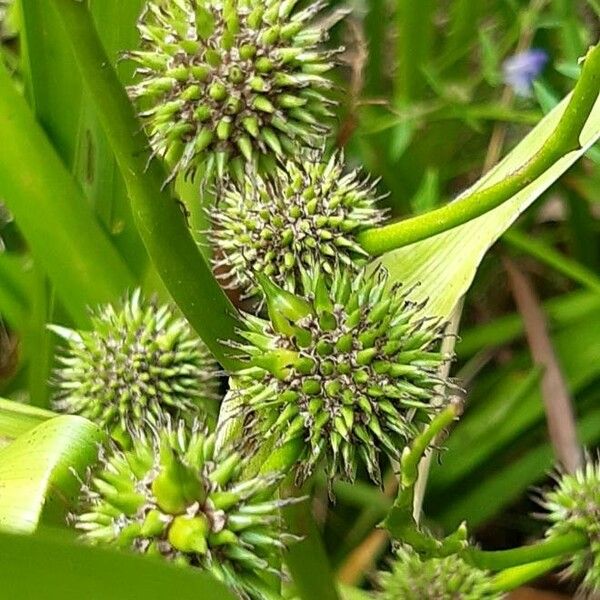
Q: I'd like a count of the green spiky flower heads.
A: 7